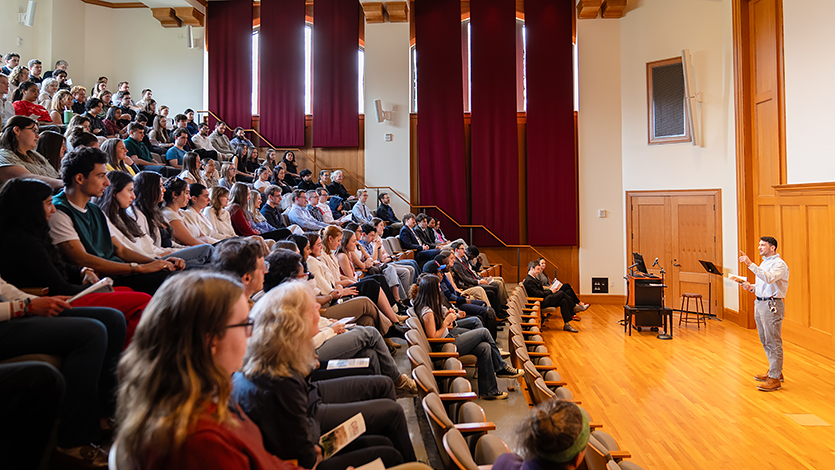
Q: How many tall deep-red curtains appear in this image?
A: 6